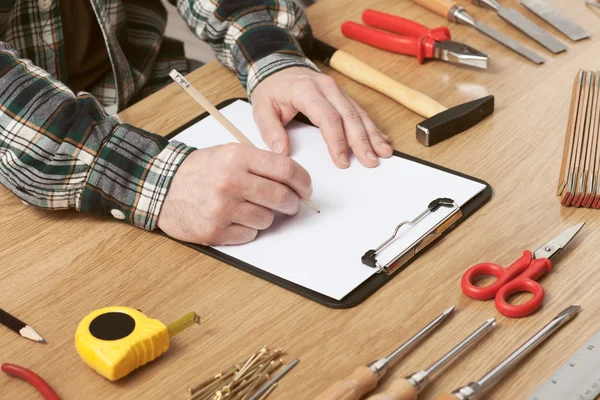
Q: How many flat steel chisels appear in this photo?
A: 3